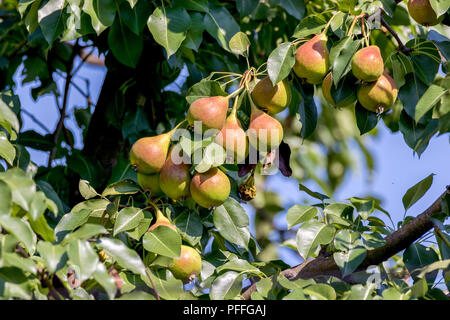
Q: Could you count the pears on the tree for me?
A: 15